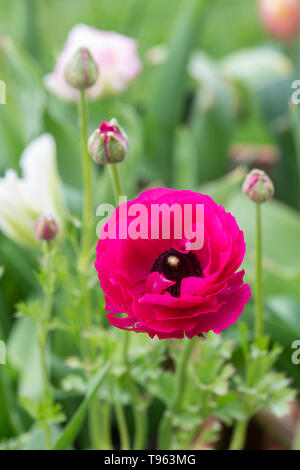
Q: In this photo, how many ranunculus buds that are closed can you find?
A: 4